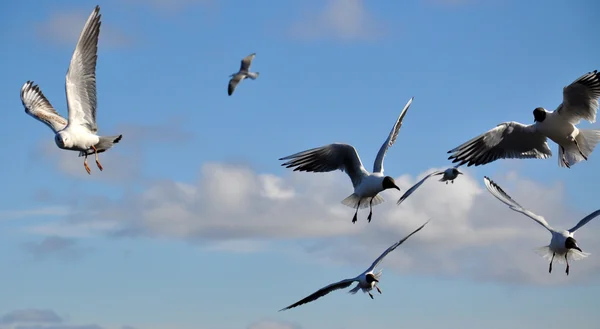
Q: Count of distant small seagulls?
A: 2